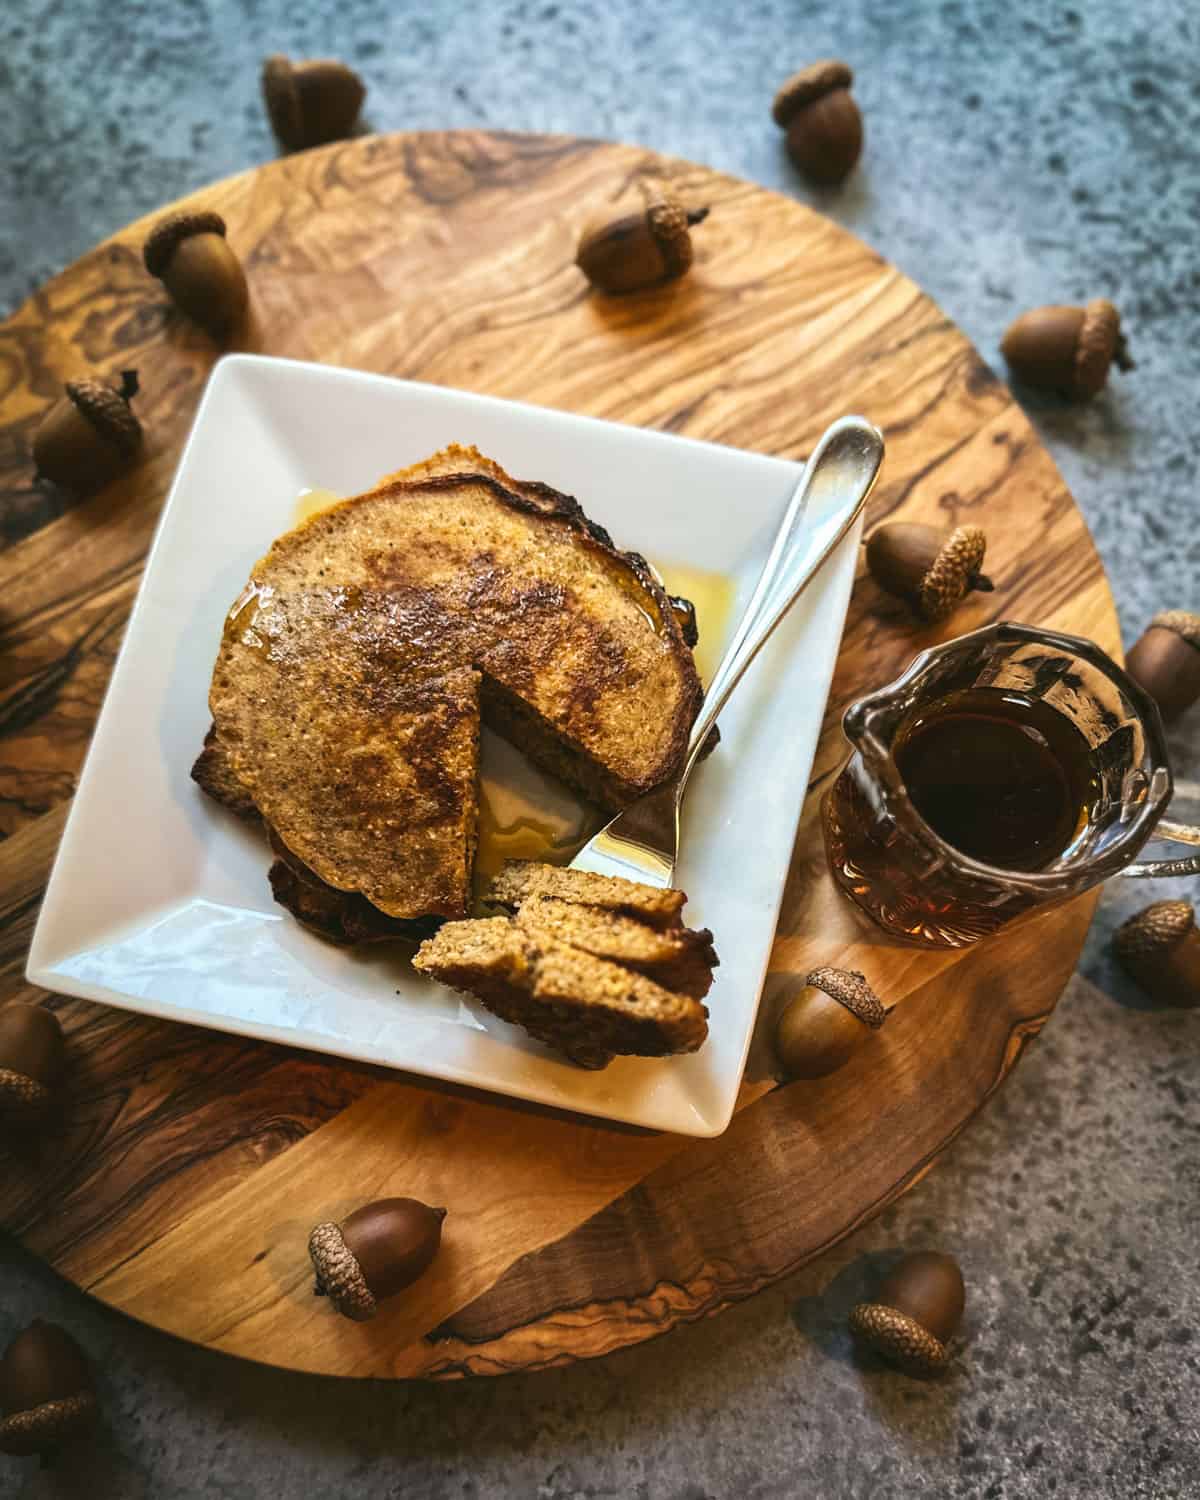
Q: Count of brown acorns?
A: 14